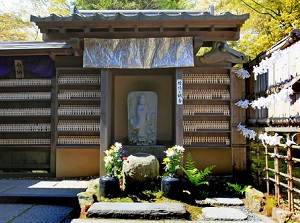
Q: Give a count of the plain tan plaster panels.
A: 2